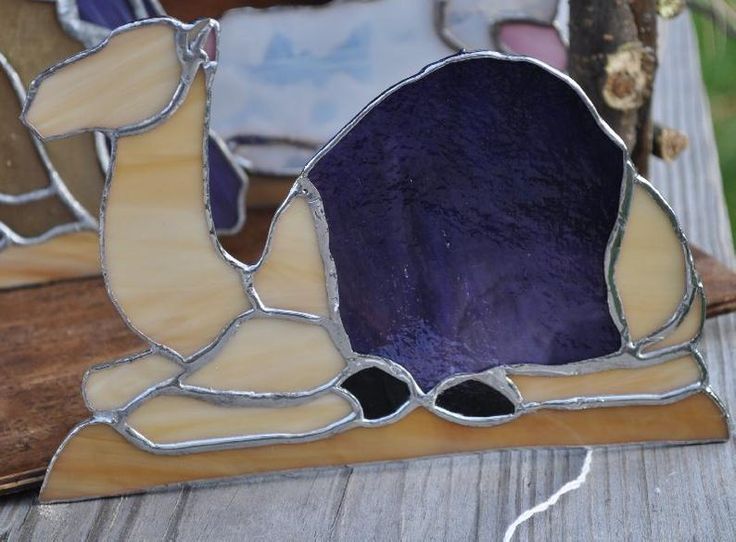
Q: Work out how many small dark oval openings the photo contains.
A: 2